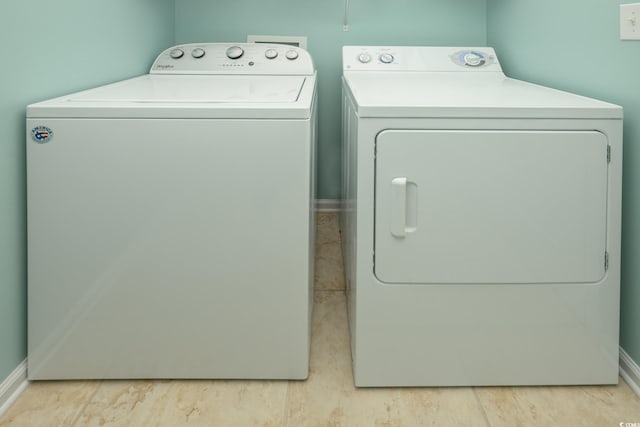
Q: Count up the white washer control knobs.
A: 5